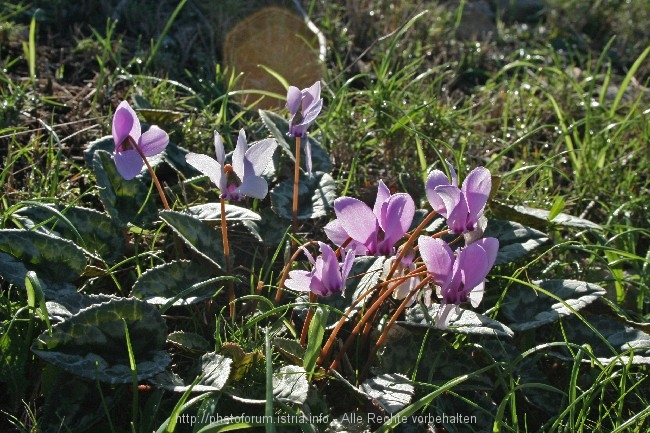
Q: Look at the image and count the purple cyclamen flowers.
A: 7